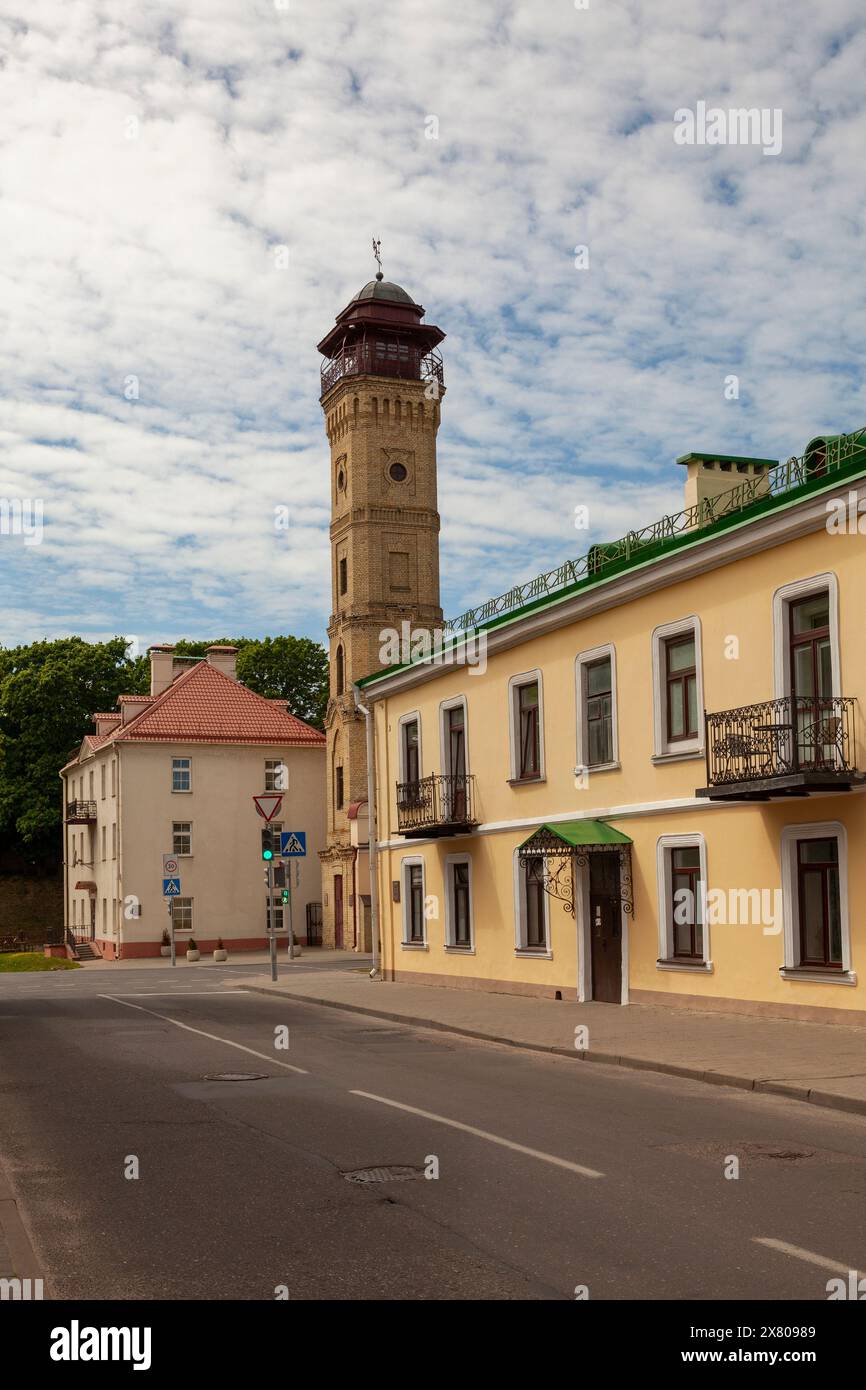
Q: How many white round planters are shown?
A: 4